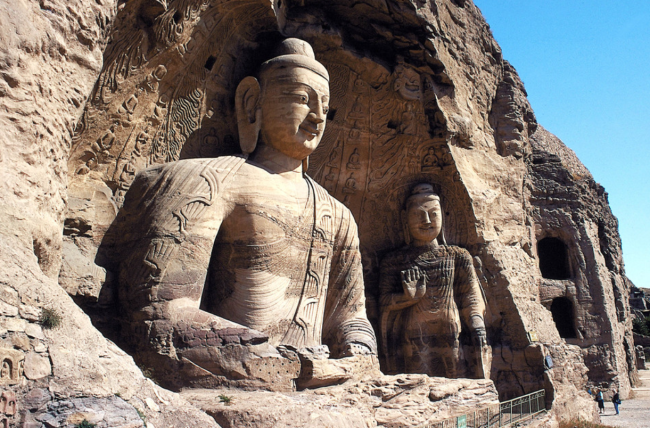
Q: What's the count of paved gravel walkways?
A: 1